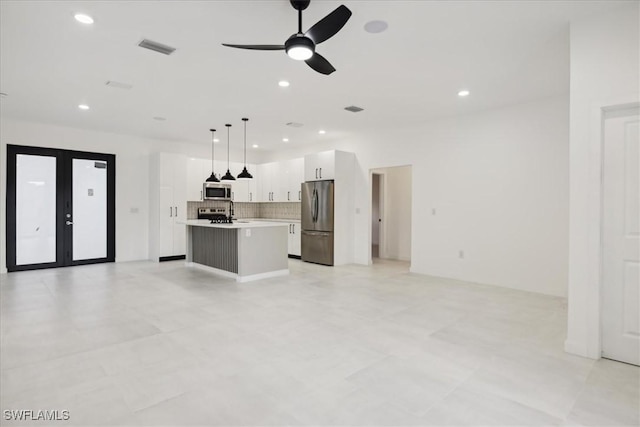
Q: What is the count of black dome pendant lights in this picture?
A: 3